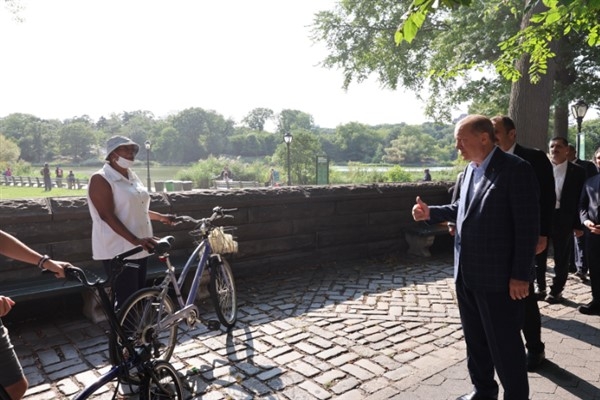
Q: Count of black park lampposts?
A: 3